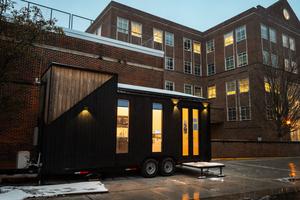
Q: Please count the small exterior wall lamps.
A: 3